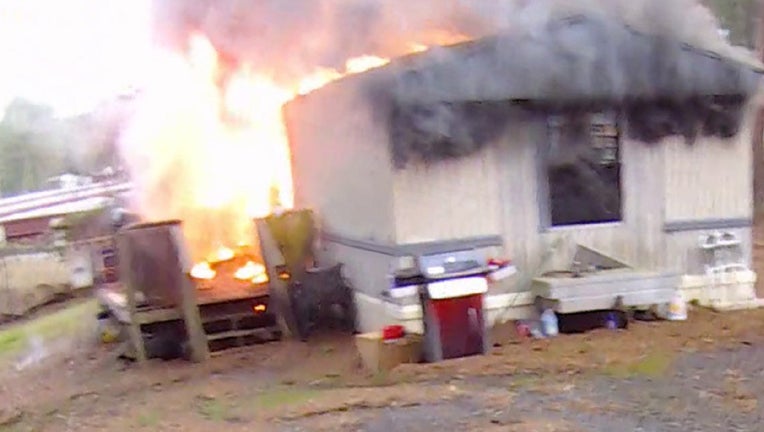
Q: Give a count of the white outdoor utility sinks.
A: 1